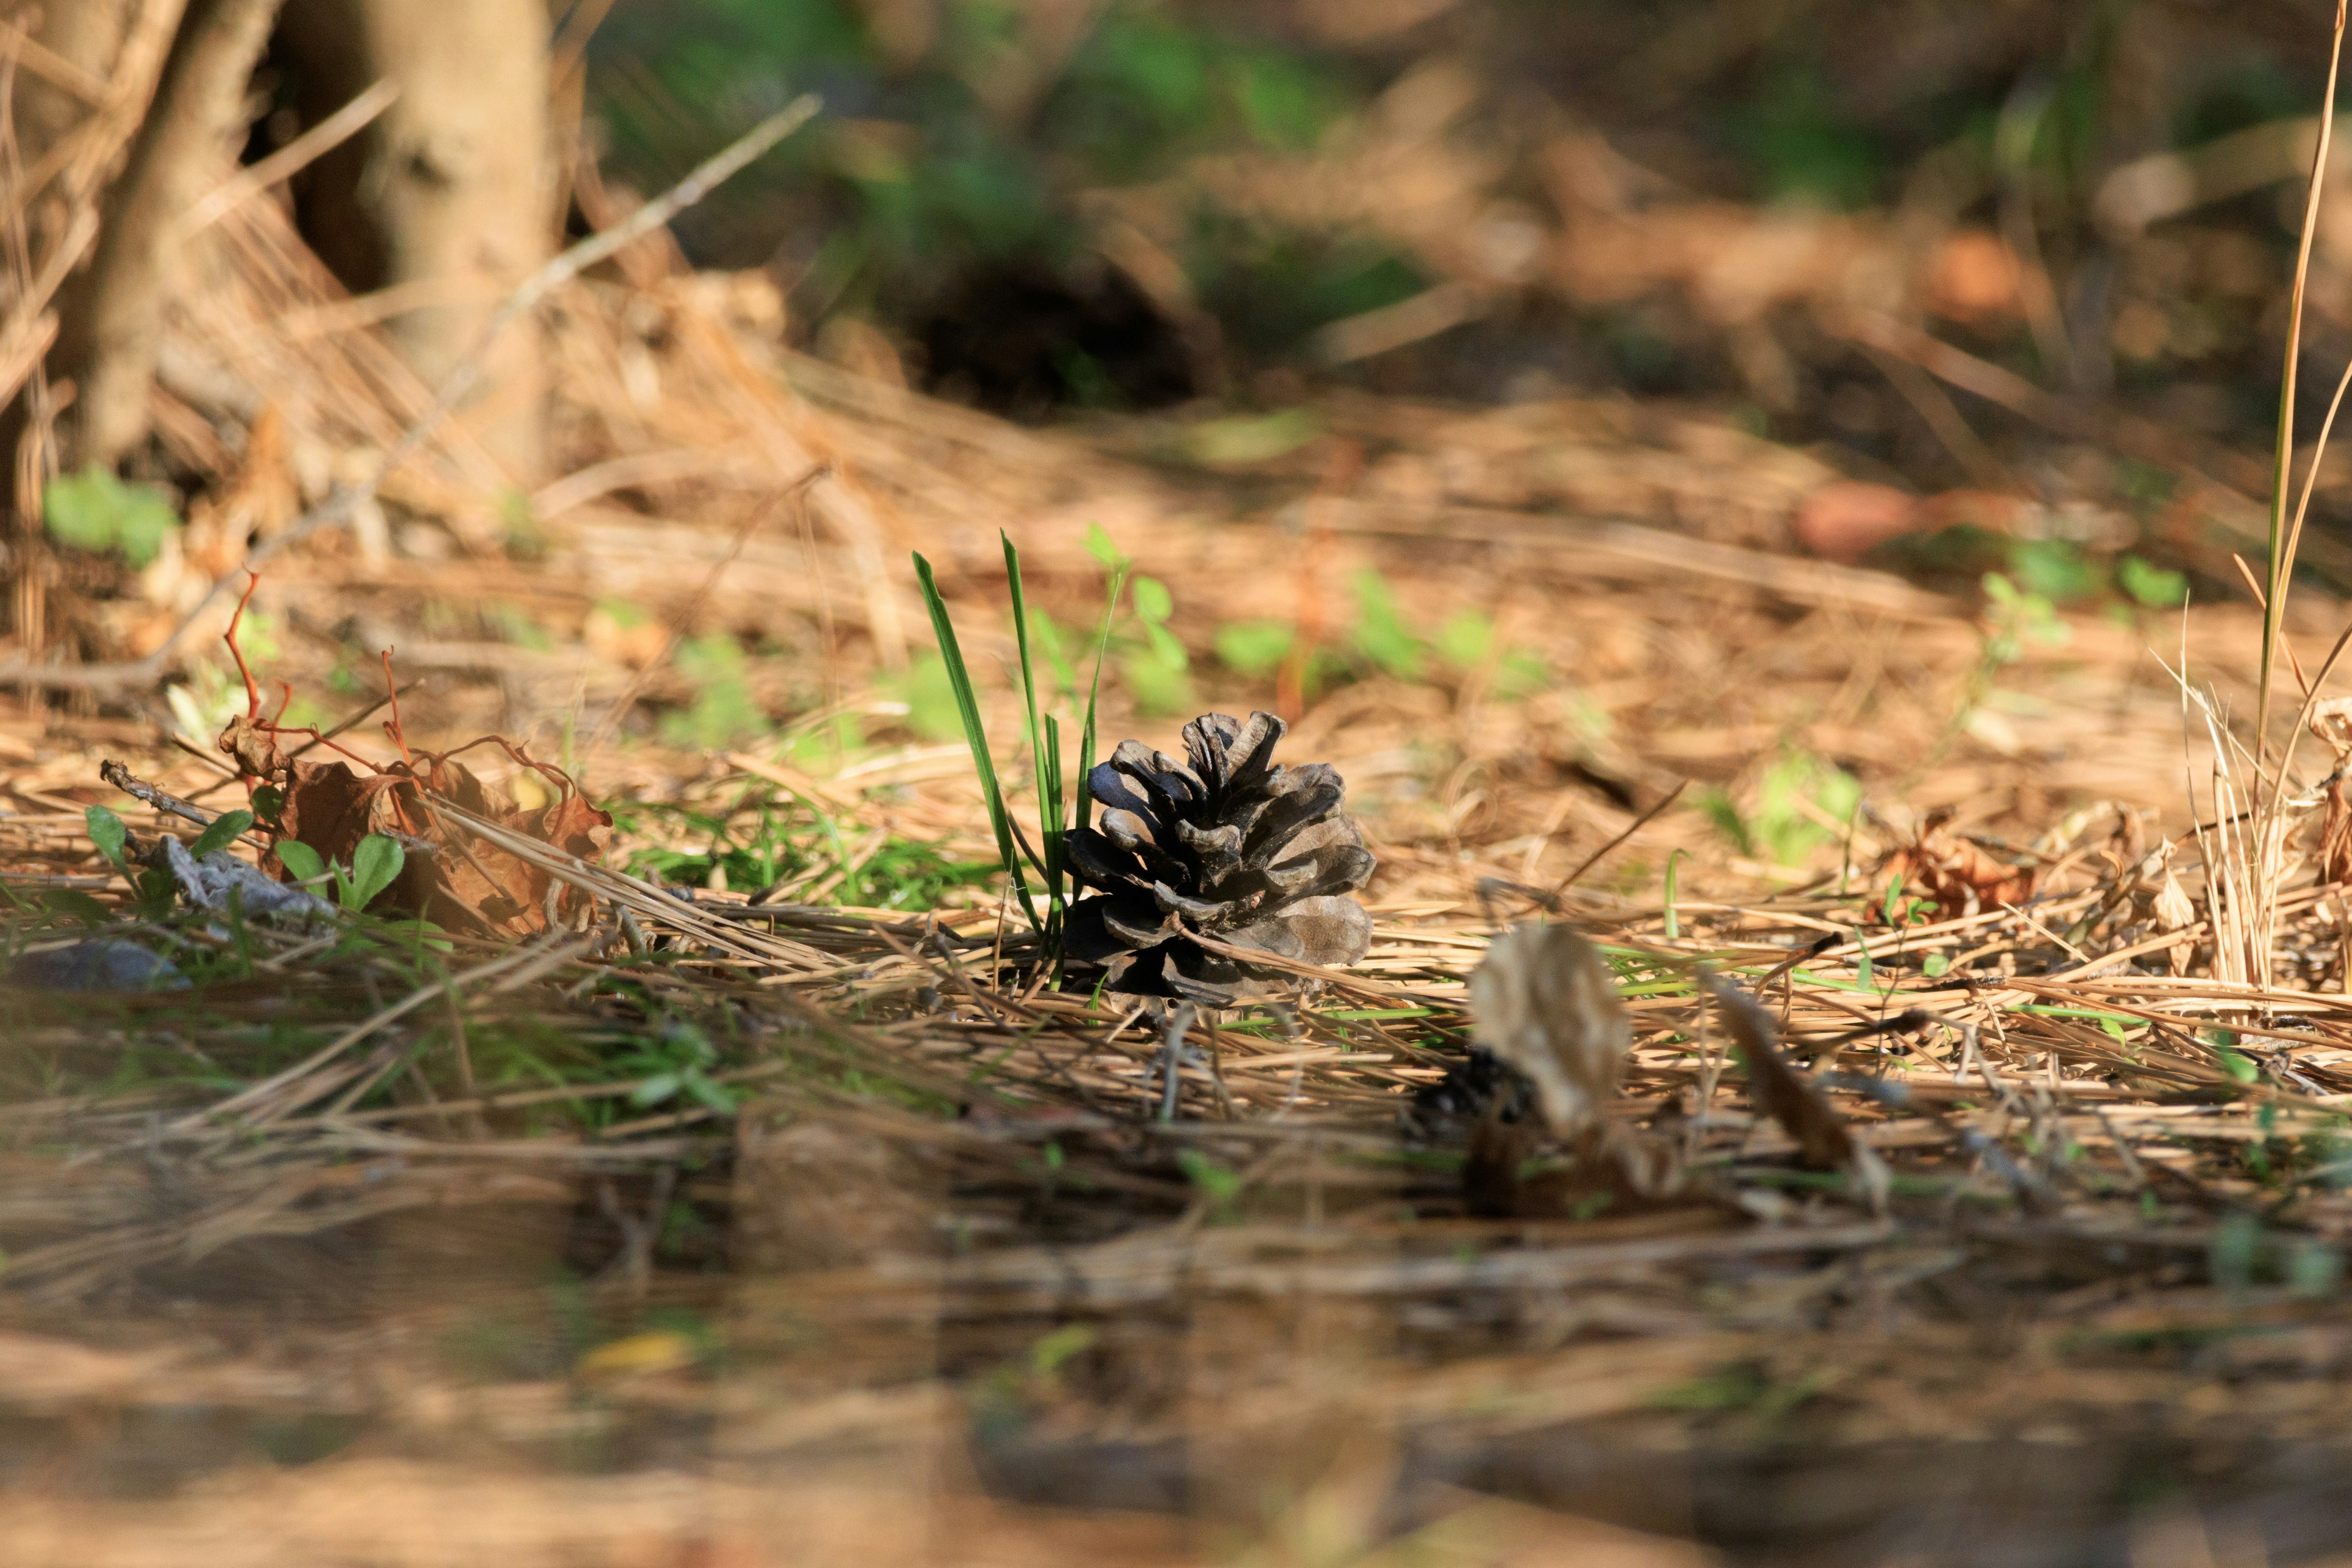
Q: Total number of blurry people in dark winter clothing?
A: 0